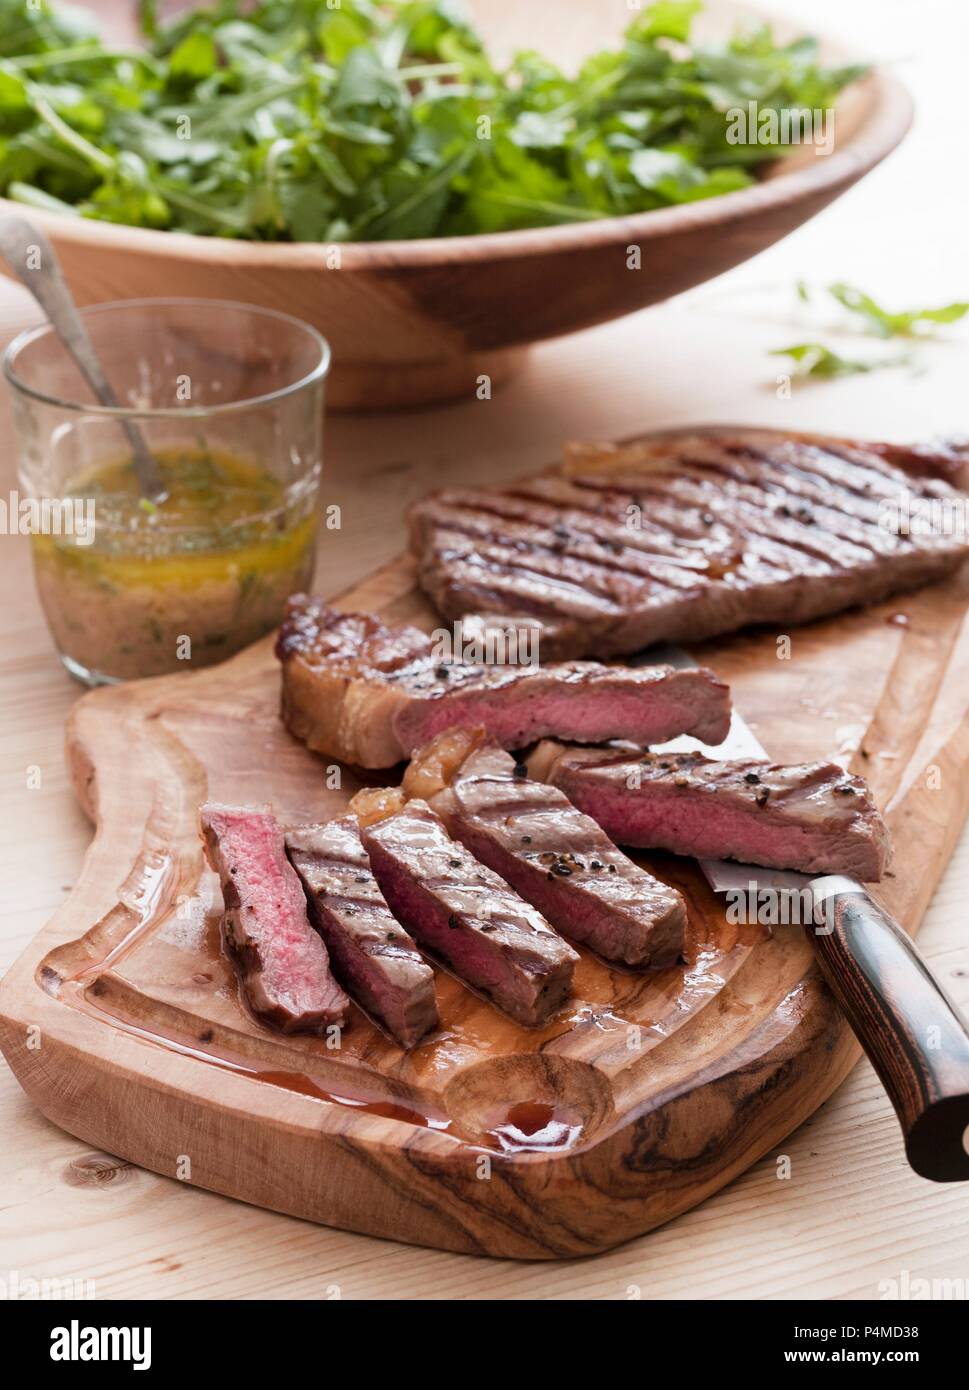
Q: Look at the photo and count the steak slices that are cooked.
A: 6